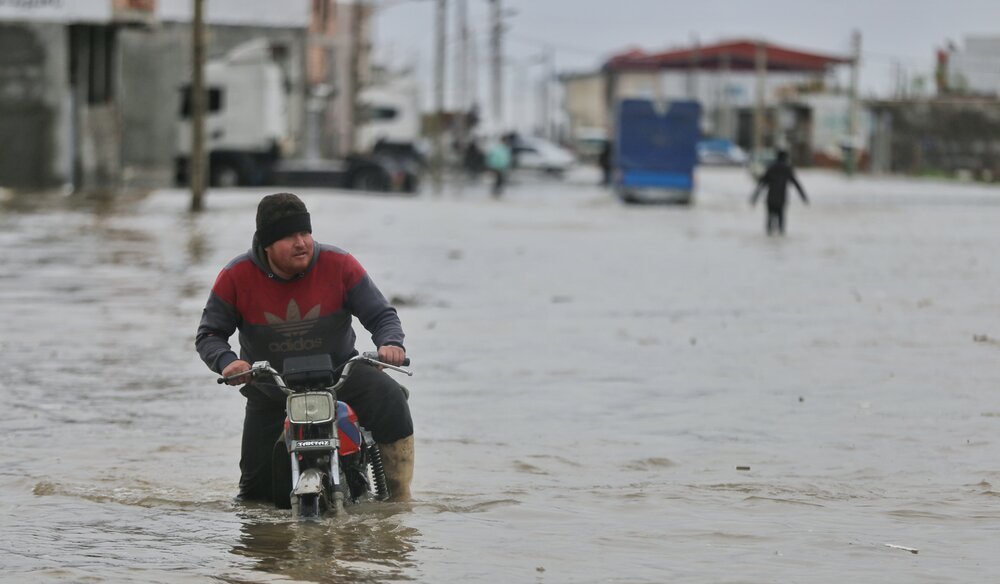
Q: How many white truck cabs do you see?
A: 2